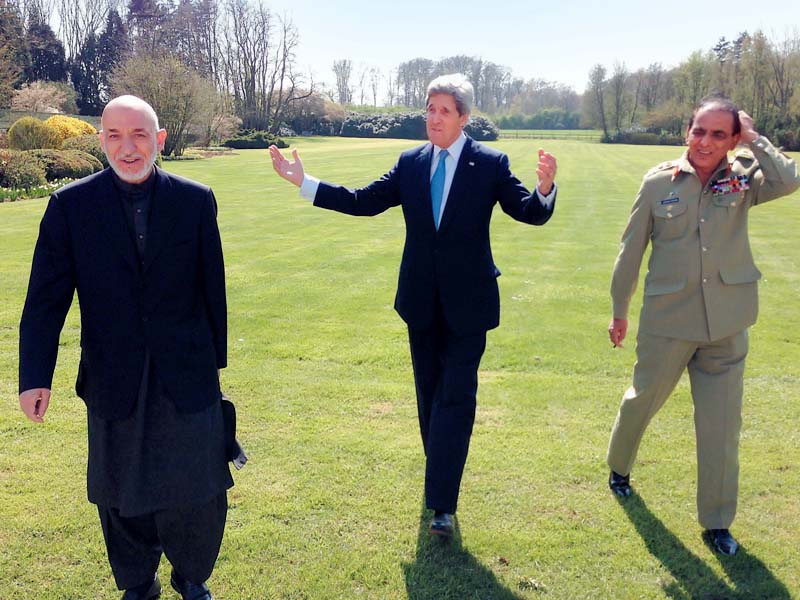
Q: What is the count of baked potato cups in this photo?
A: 0